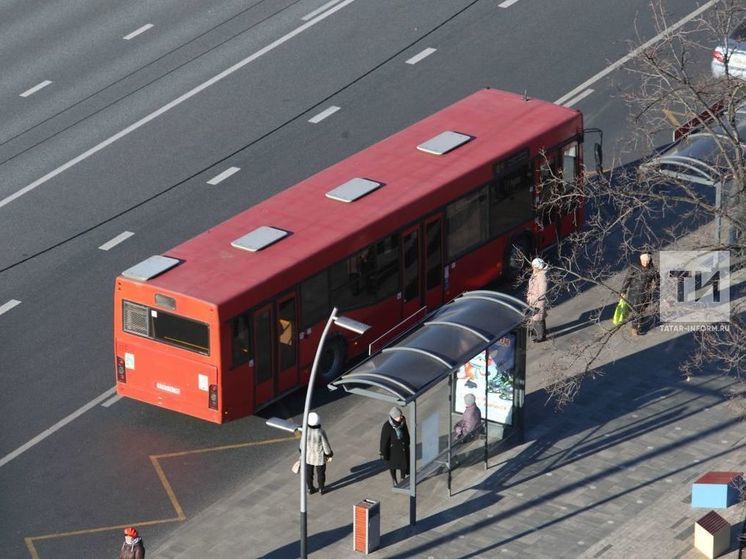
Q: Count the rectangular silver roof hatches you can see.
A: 4